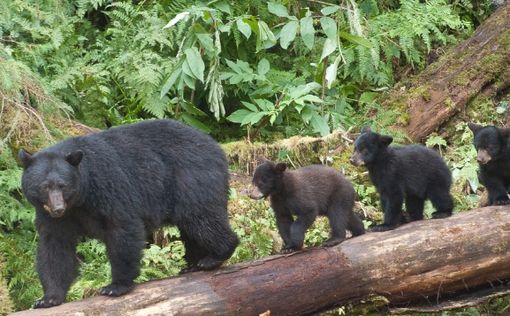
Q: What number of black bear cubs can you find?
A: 3